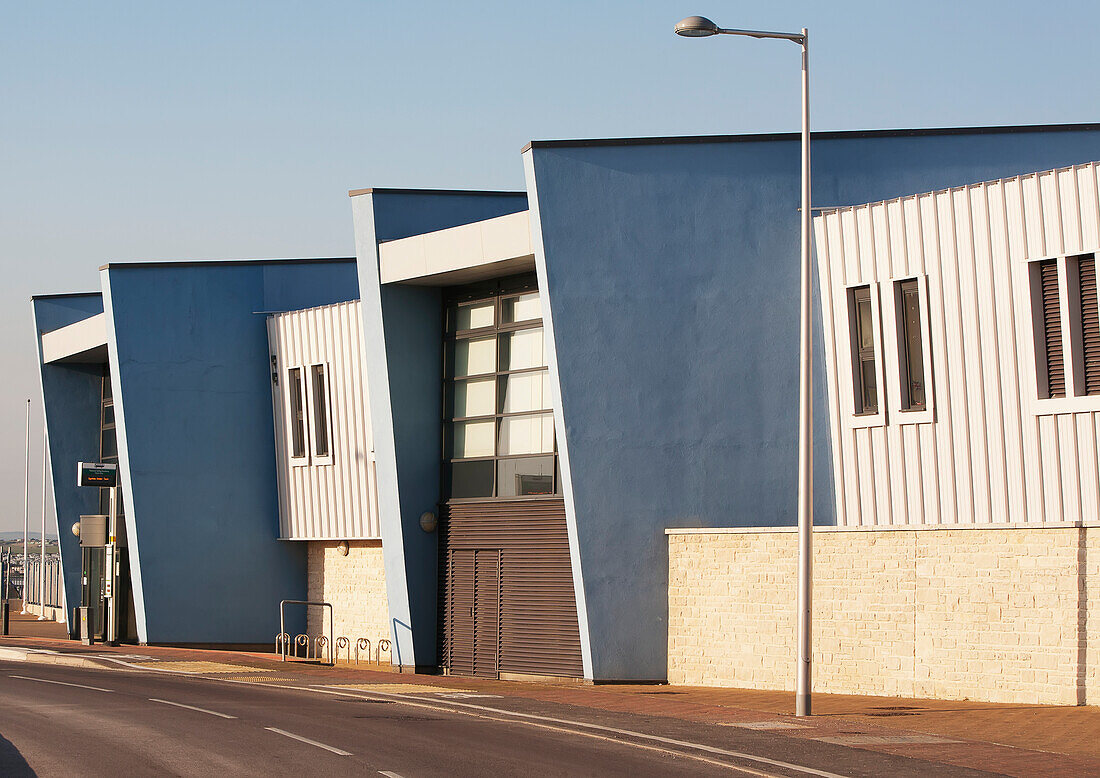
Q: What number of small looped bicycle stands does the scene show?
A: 6